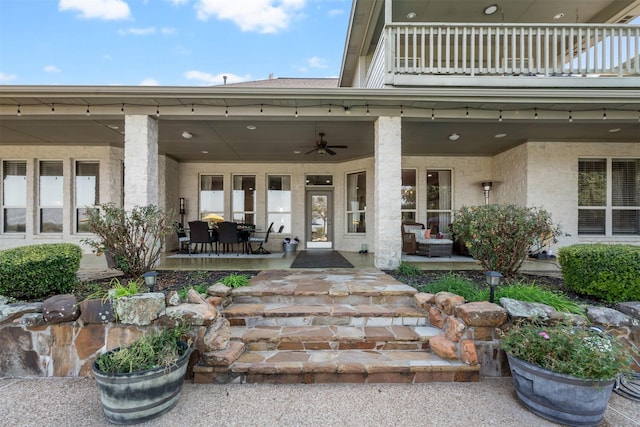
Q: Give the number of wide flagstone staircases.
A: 1